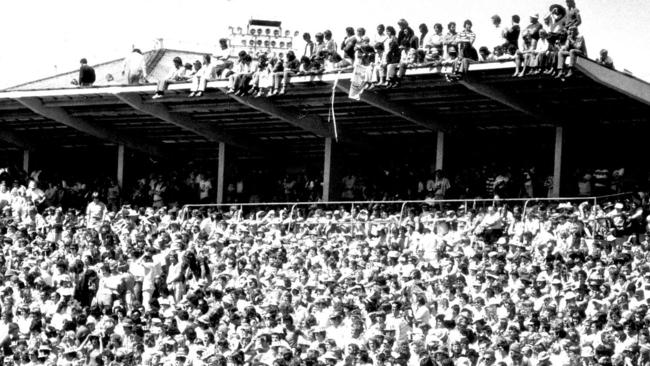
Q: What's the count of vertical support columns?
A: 6